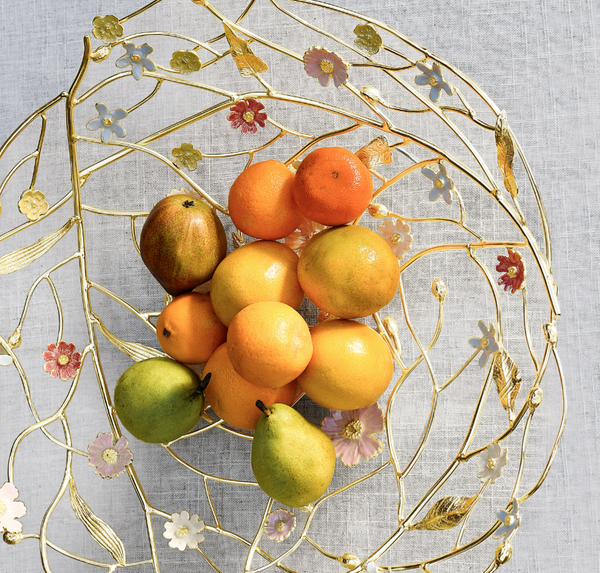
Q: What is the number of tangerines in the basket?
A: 2